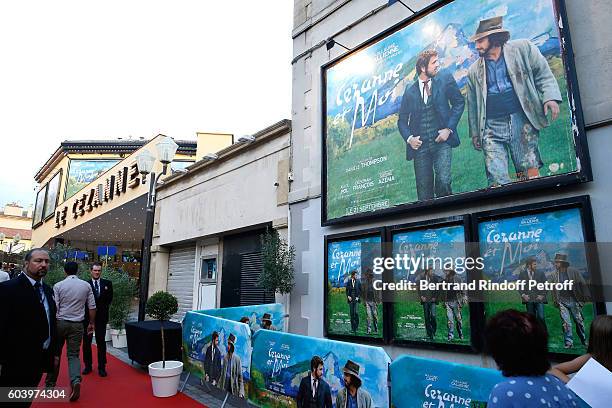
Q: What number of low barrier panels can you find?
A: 4